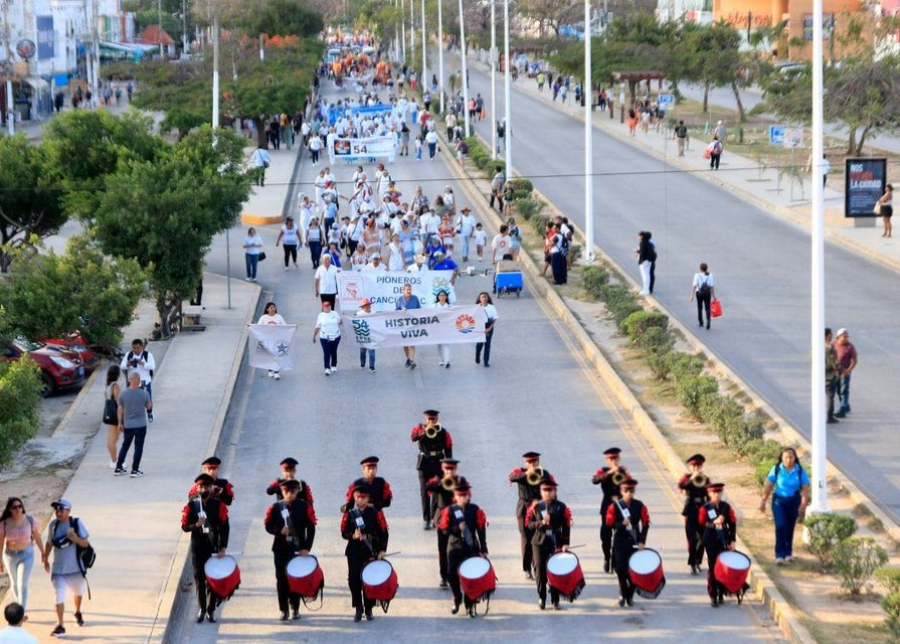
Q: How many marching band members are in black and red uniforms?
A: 15